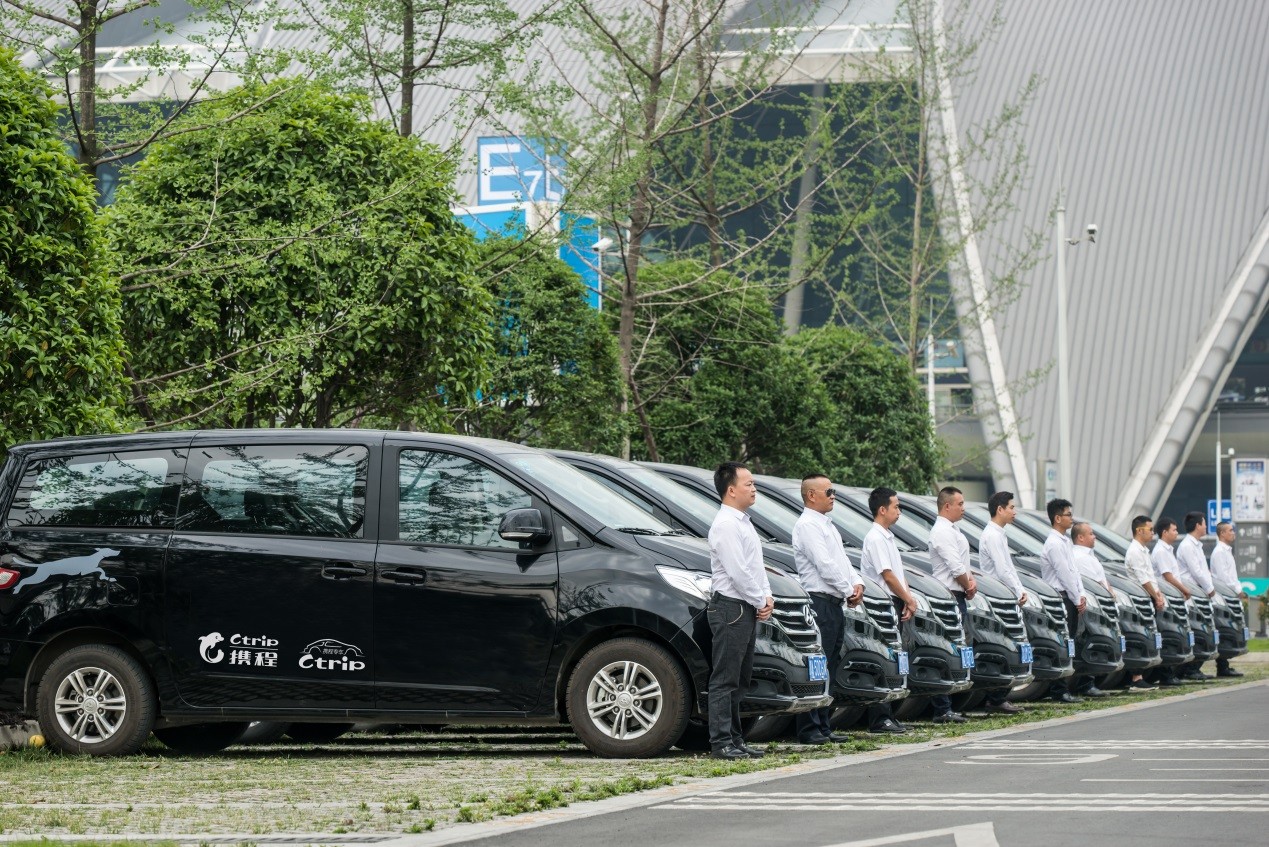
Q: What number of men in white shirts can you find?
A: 11